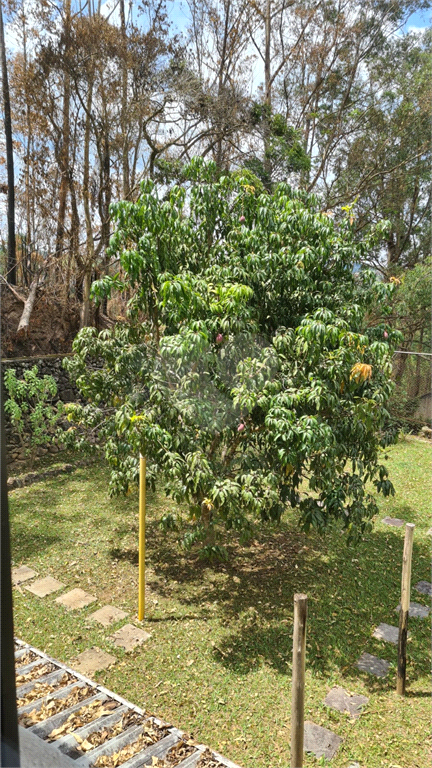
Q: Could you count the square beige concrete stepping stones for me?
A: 6